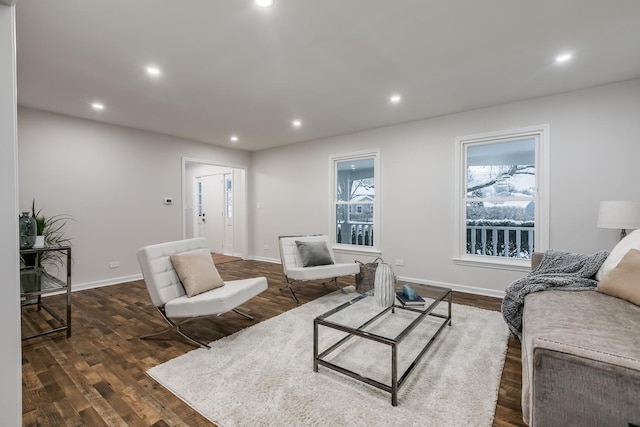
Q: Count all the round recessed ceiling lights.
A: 7